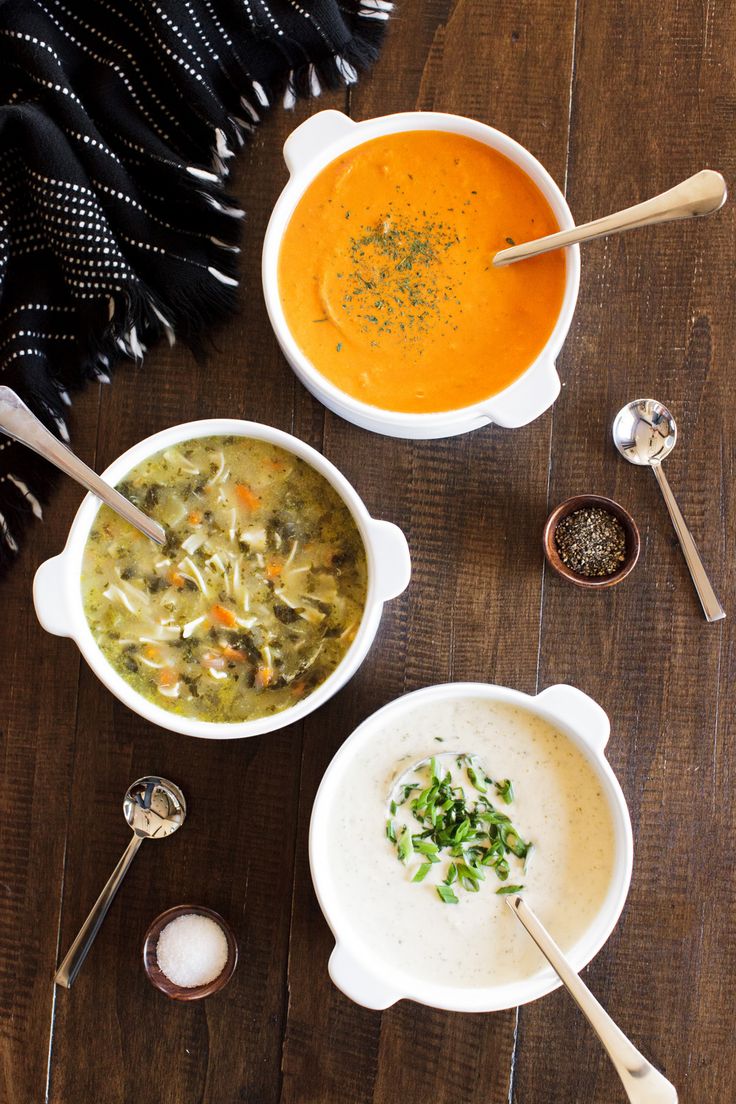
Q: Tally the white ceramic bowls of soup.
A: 3